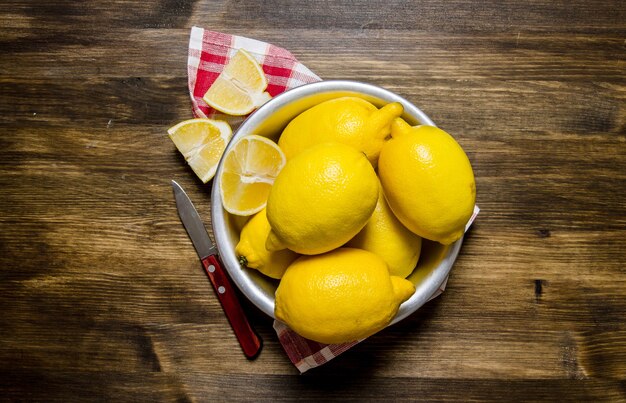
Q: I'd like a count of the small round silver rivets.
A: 2